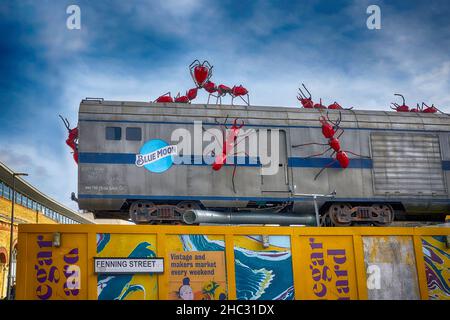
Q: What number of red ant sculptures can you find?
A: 7